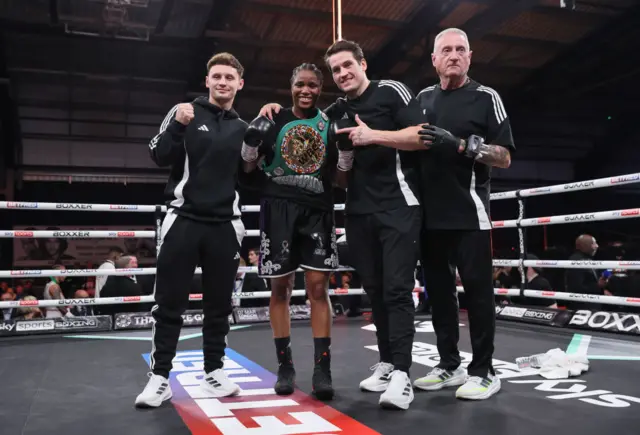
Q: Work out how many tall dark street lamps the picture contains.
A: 0